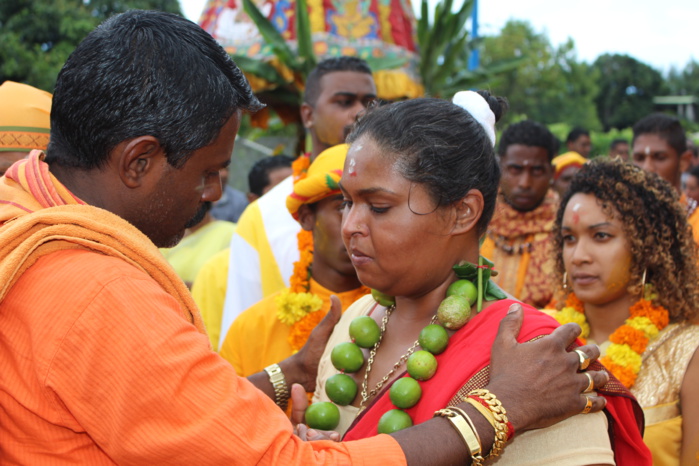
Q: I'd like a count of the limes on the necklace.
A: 11